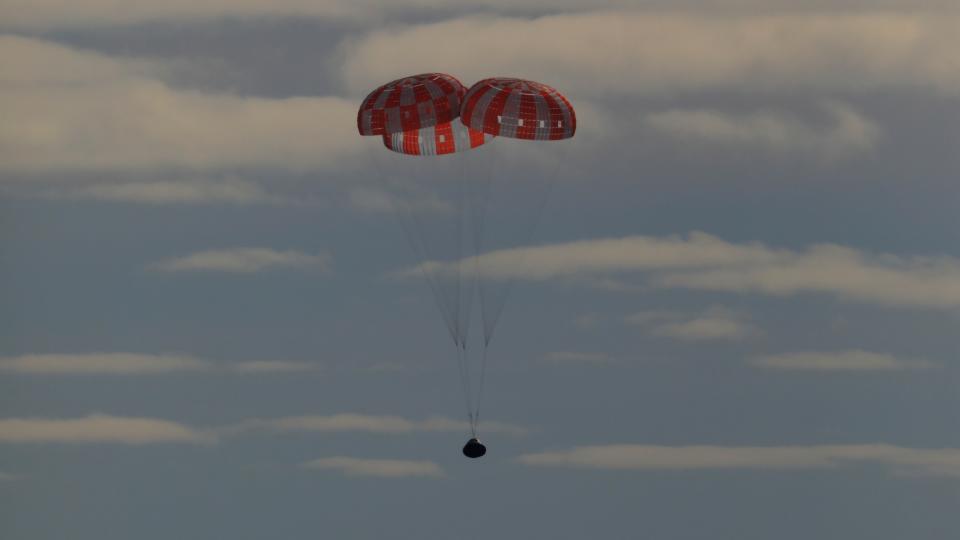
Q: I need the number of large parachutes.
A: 3